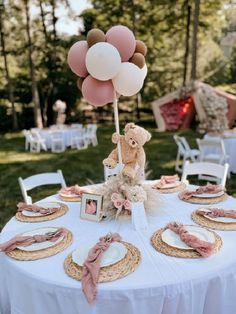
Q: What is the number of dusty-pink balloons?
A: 3